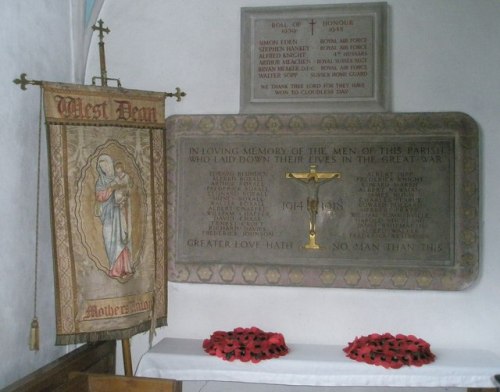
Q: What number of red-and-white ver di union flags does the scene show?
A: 0